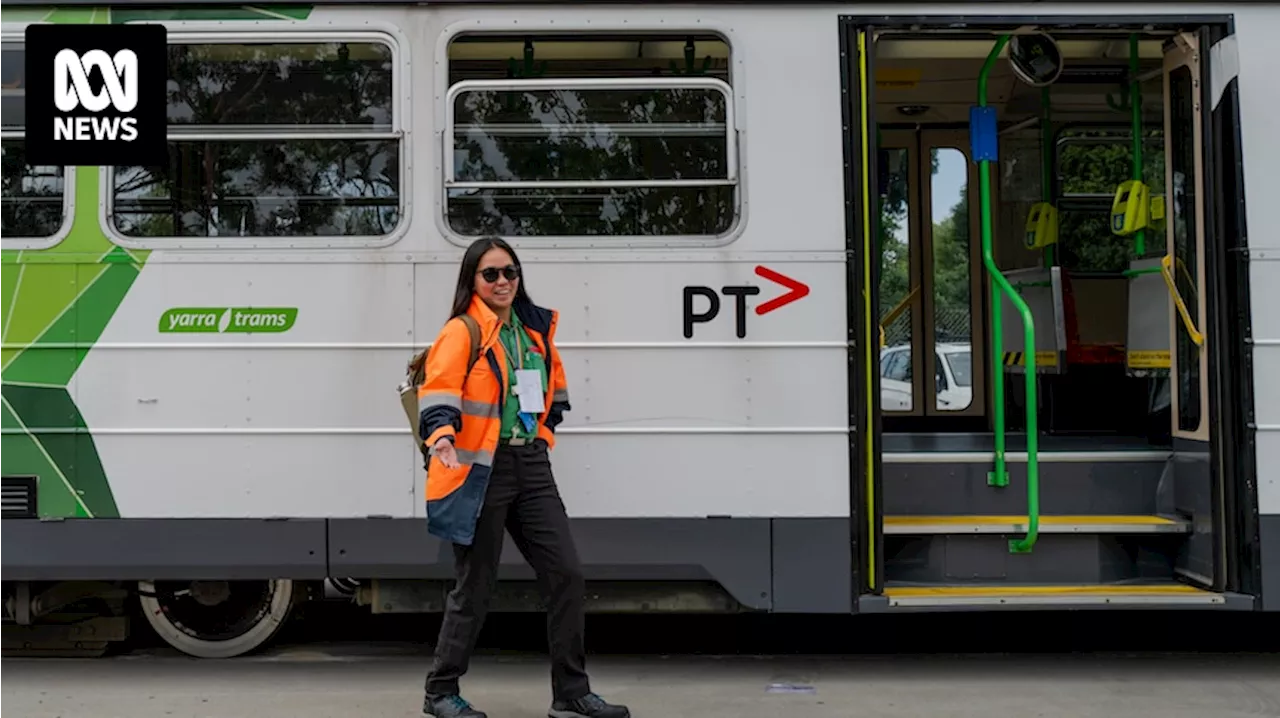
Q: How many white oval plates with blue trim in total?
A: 0